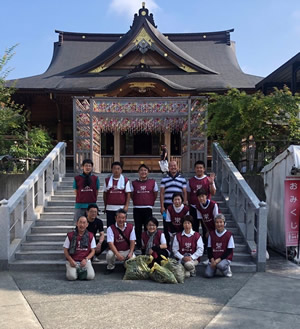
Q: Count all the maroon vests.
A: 11